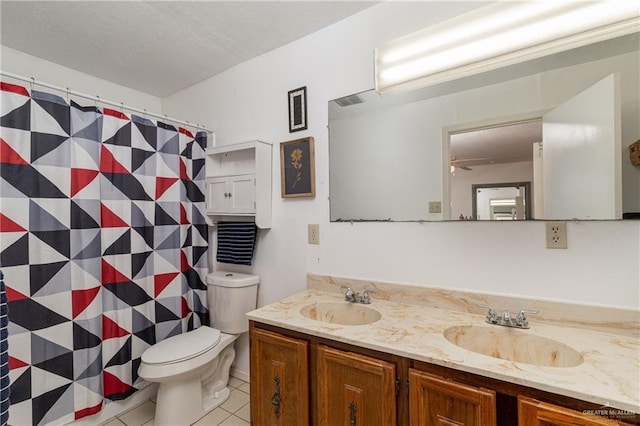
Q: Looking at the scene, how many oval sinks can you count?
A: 2